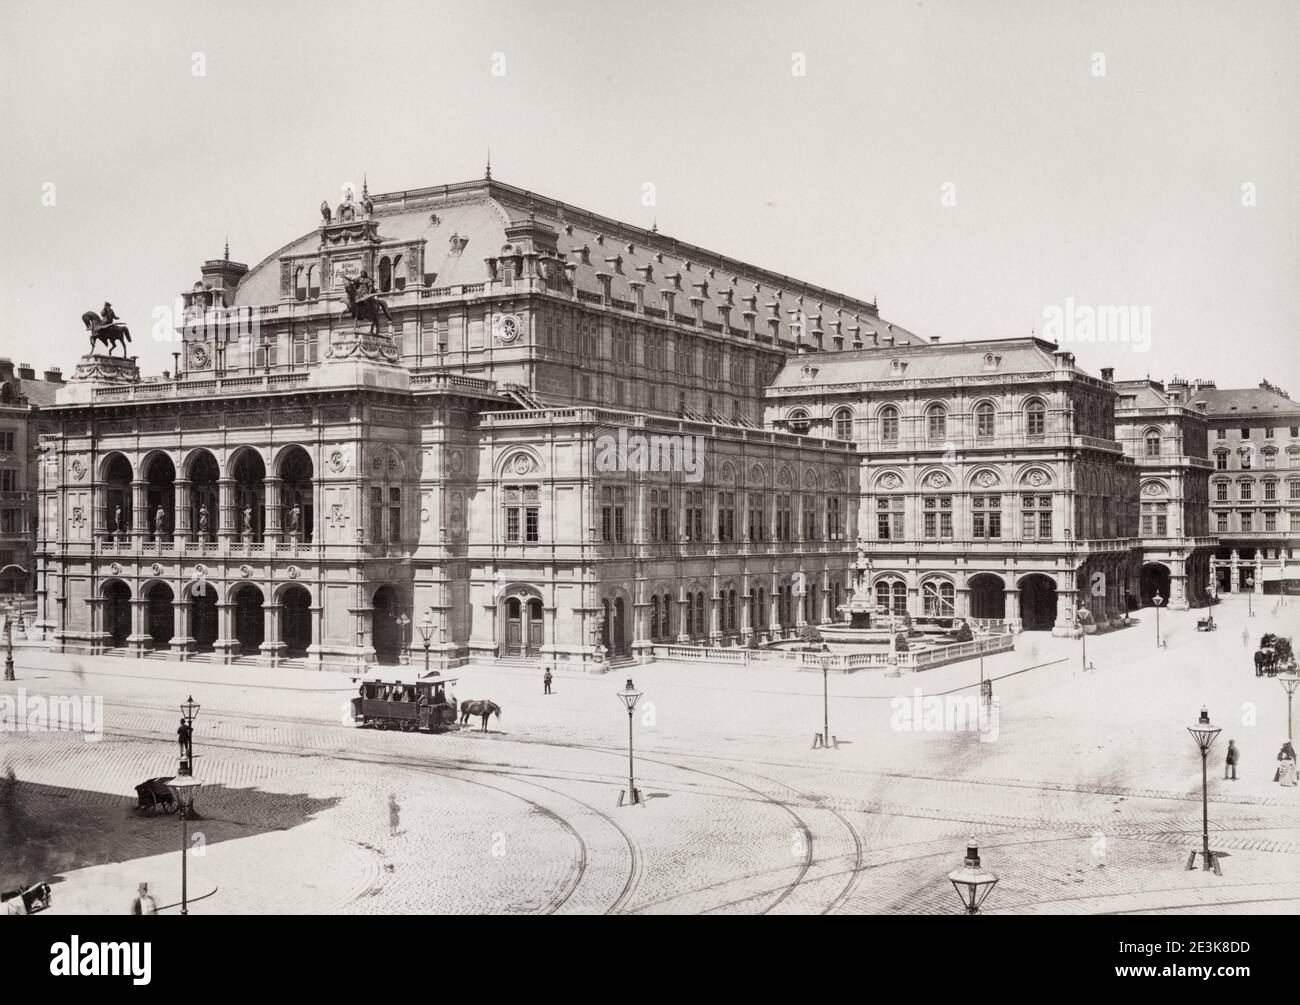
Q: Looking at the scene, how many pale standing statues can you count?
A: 5